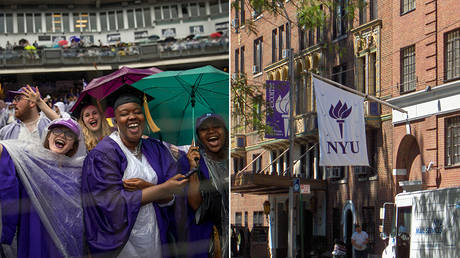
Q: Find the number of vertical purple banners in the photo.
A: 1